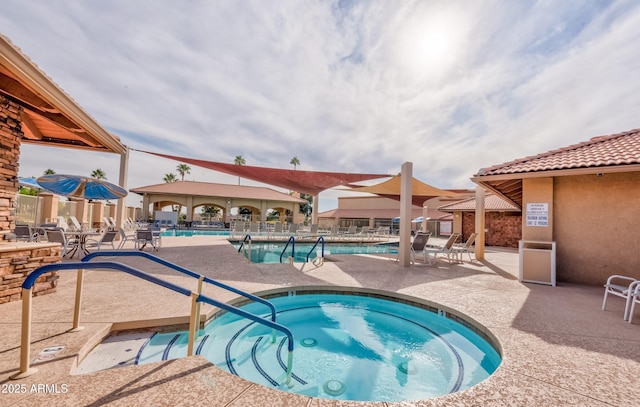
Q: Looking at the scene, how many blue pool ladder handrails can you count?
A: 5